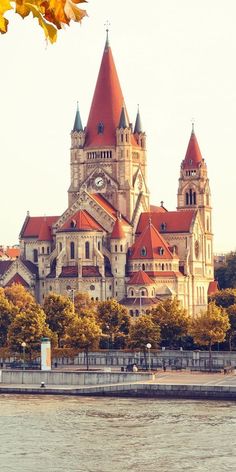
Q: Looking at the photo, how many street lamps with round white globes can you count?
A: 2